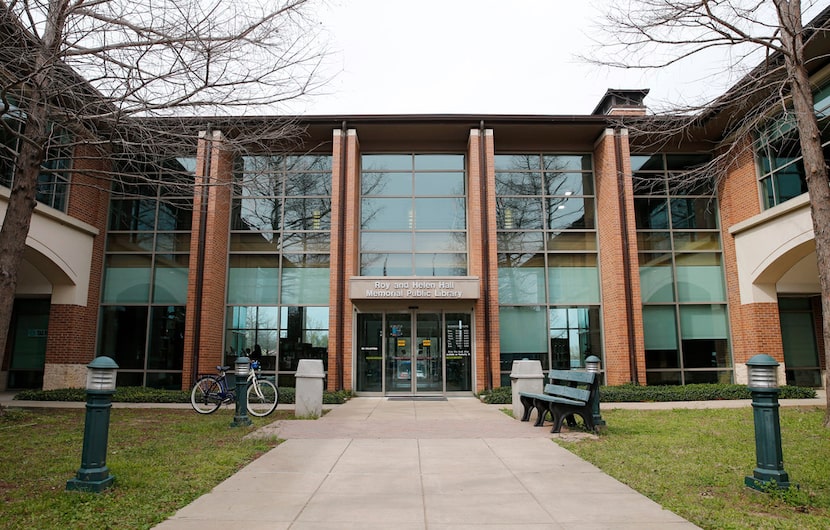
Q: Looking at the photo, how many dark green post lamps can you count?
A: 4